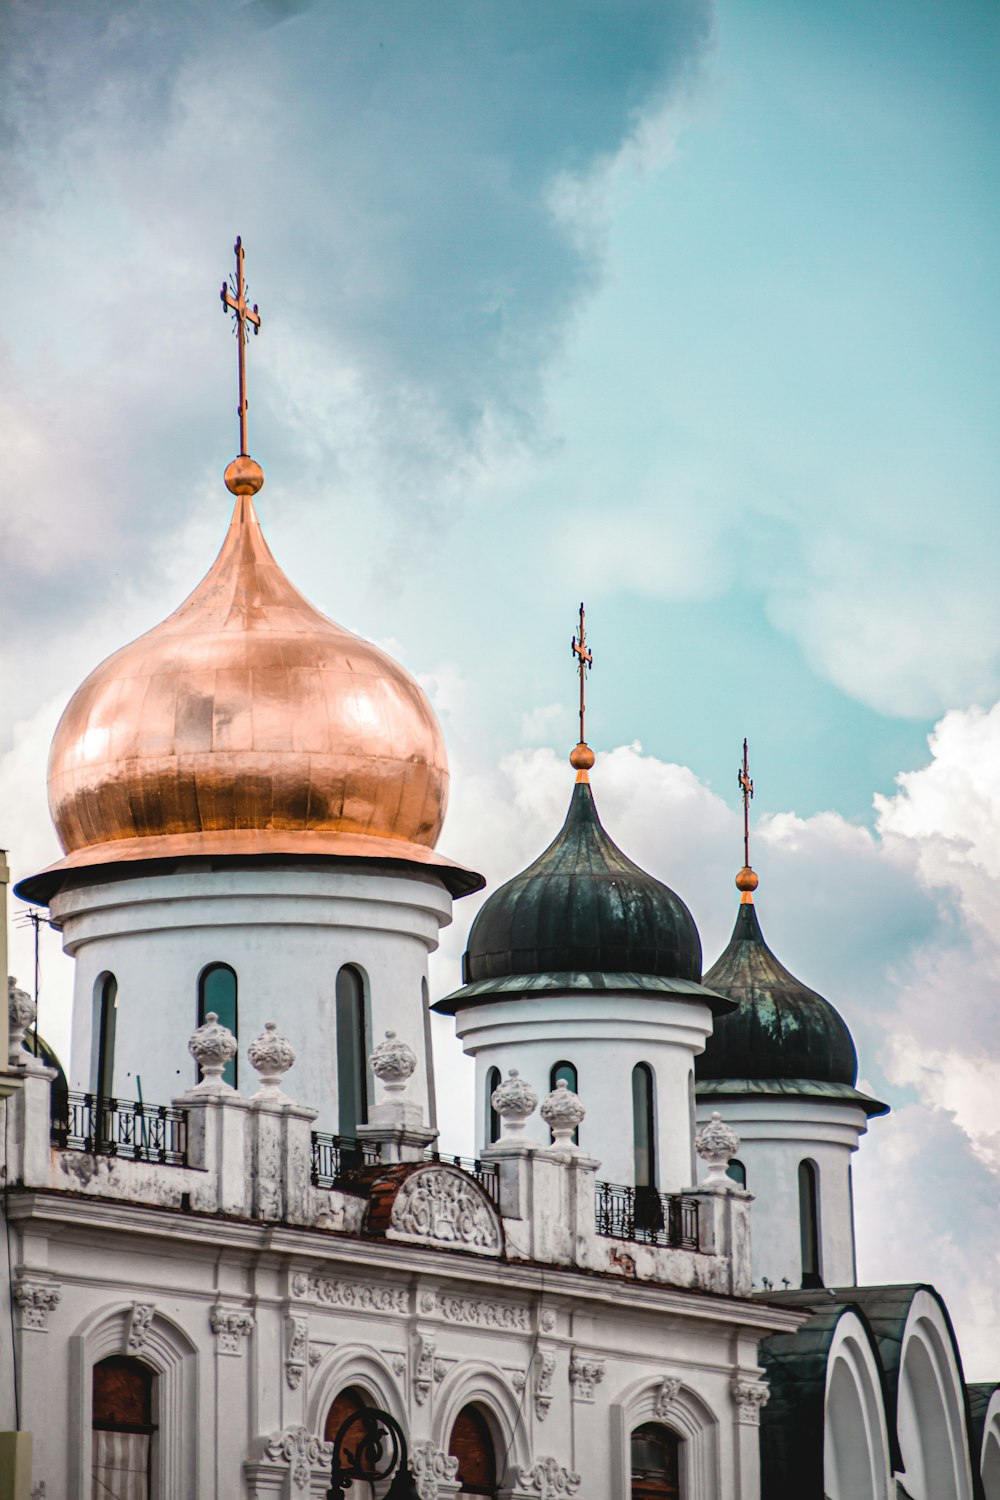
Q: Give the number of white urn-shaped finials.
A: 7